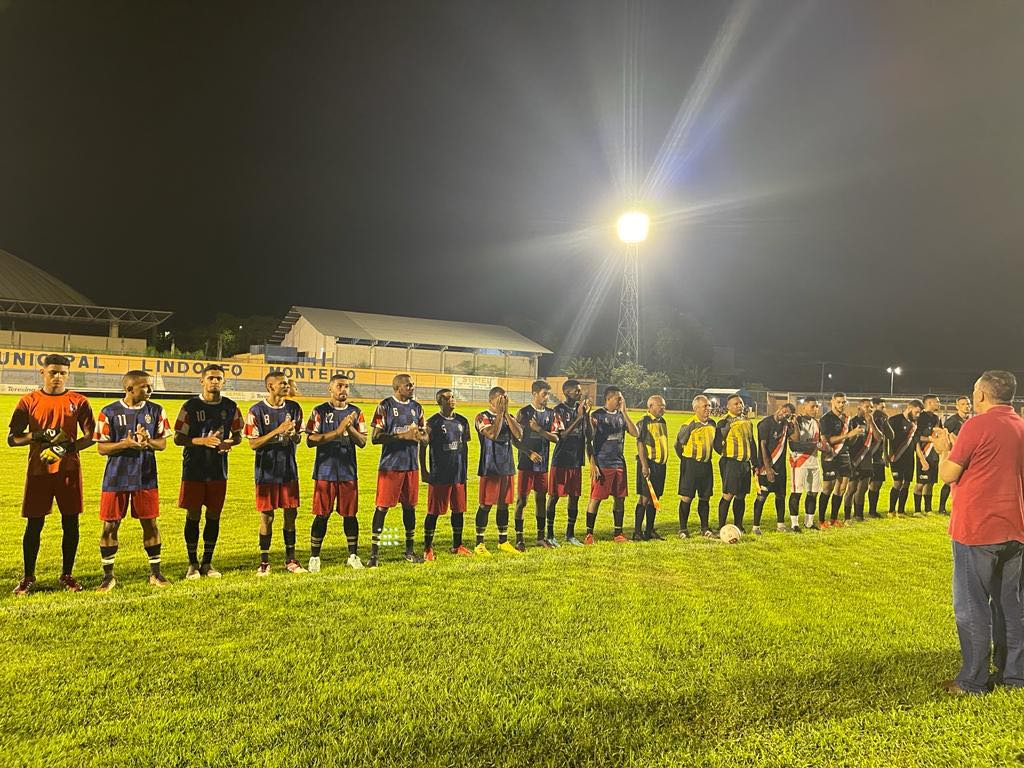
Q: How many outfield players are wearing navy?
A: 10